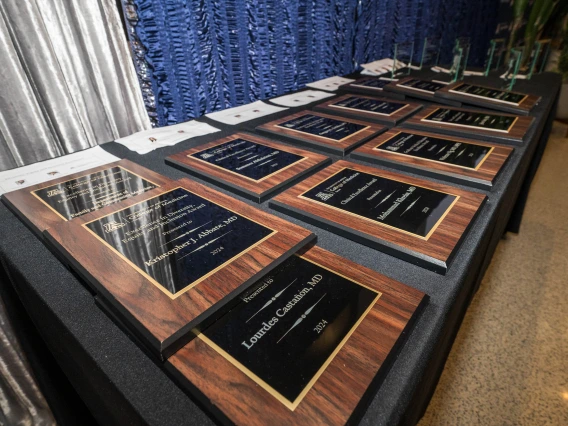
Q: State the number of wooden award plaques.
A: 12